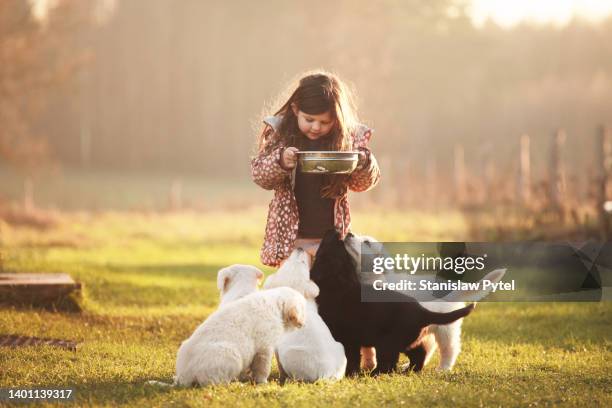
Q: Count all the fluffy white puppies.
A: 4